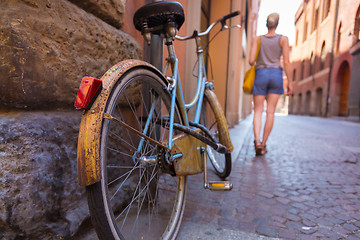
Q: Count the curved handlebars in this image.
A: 1